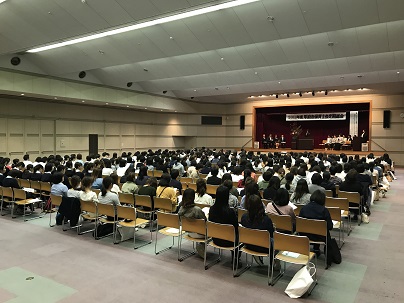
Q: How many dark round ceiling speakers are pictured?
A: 5